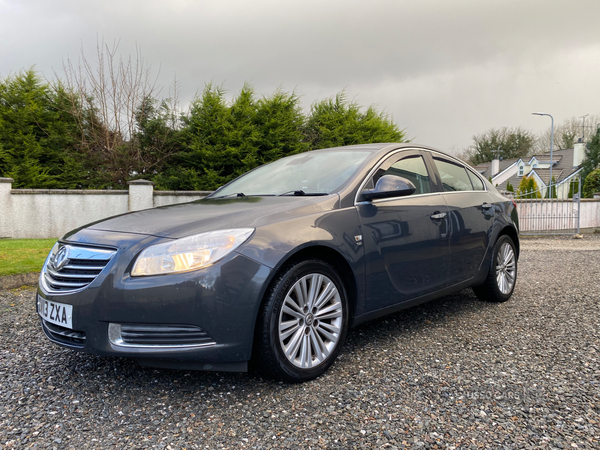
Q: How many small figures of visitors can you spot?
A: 0